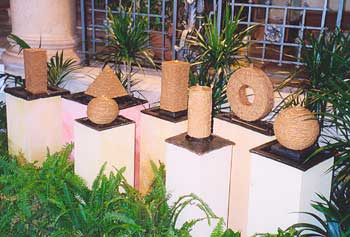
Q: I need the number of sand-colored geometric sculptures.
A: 7